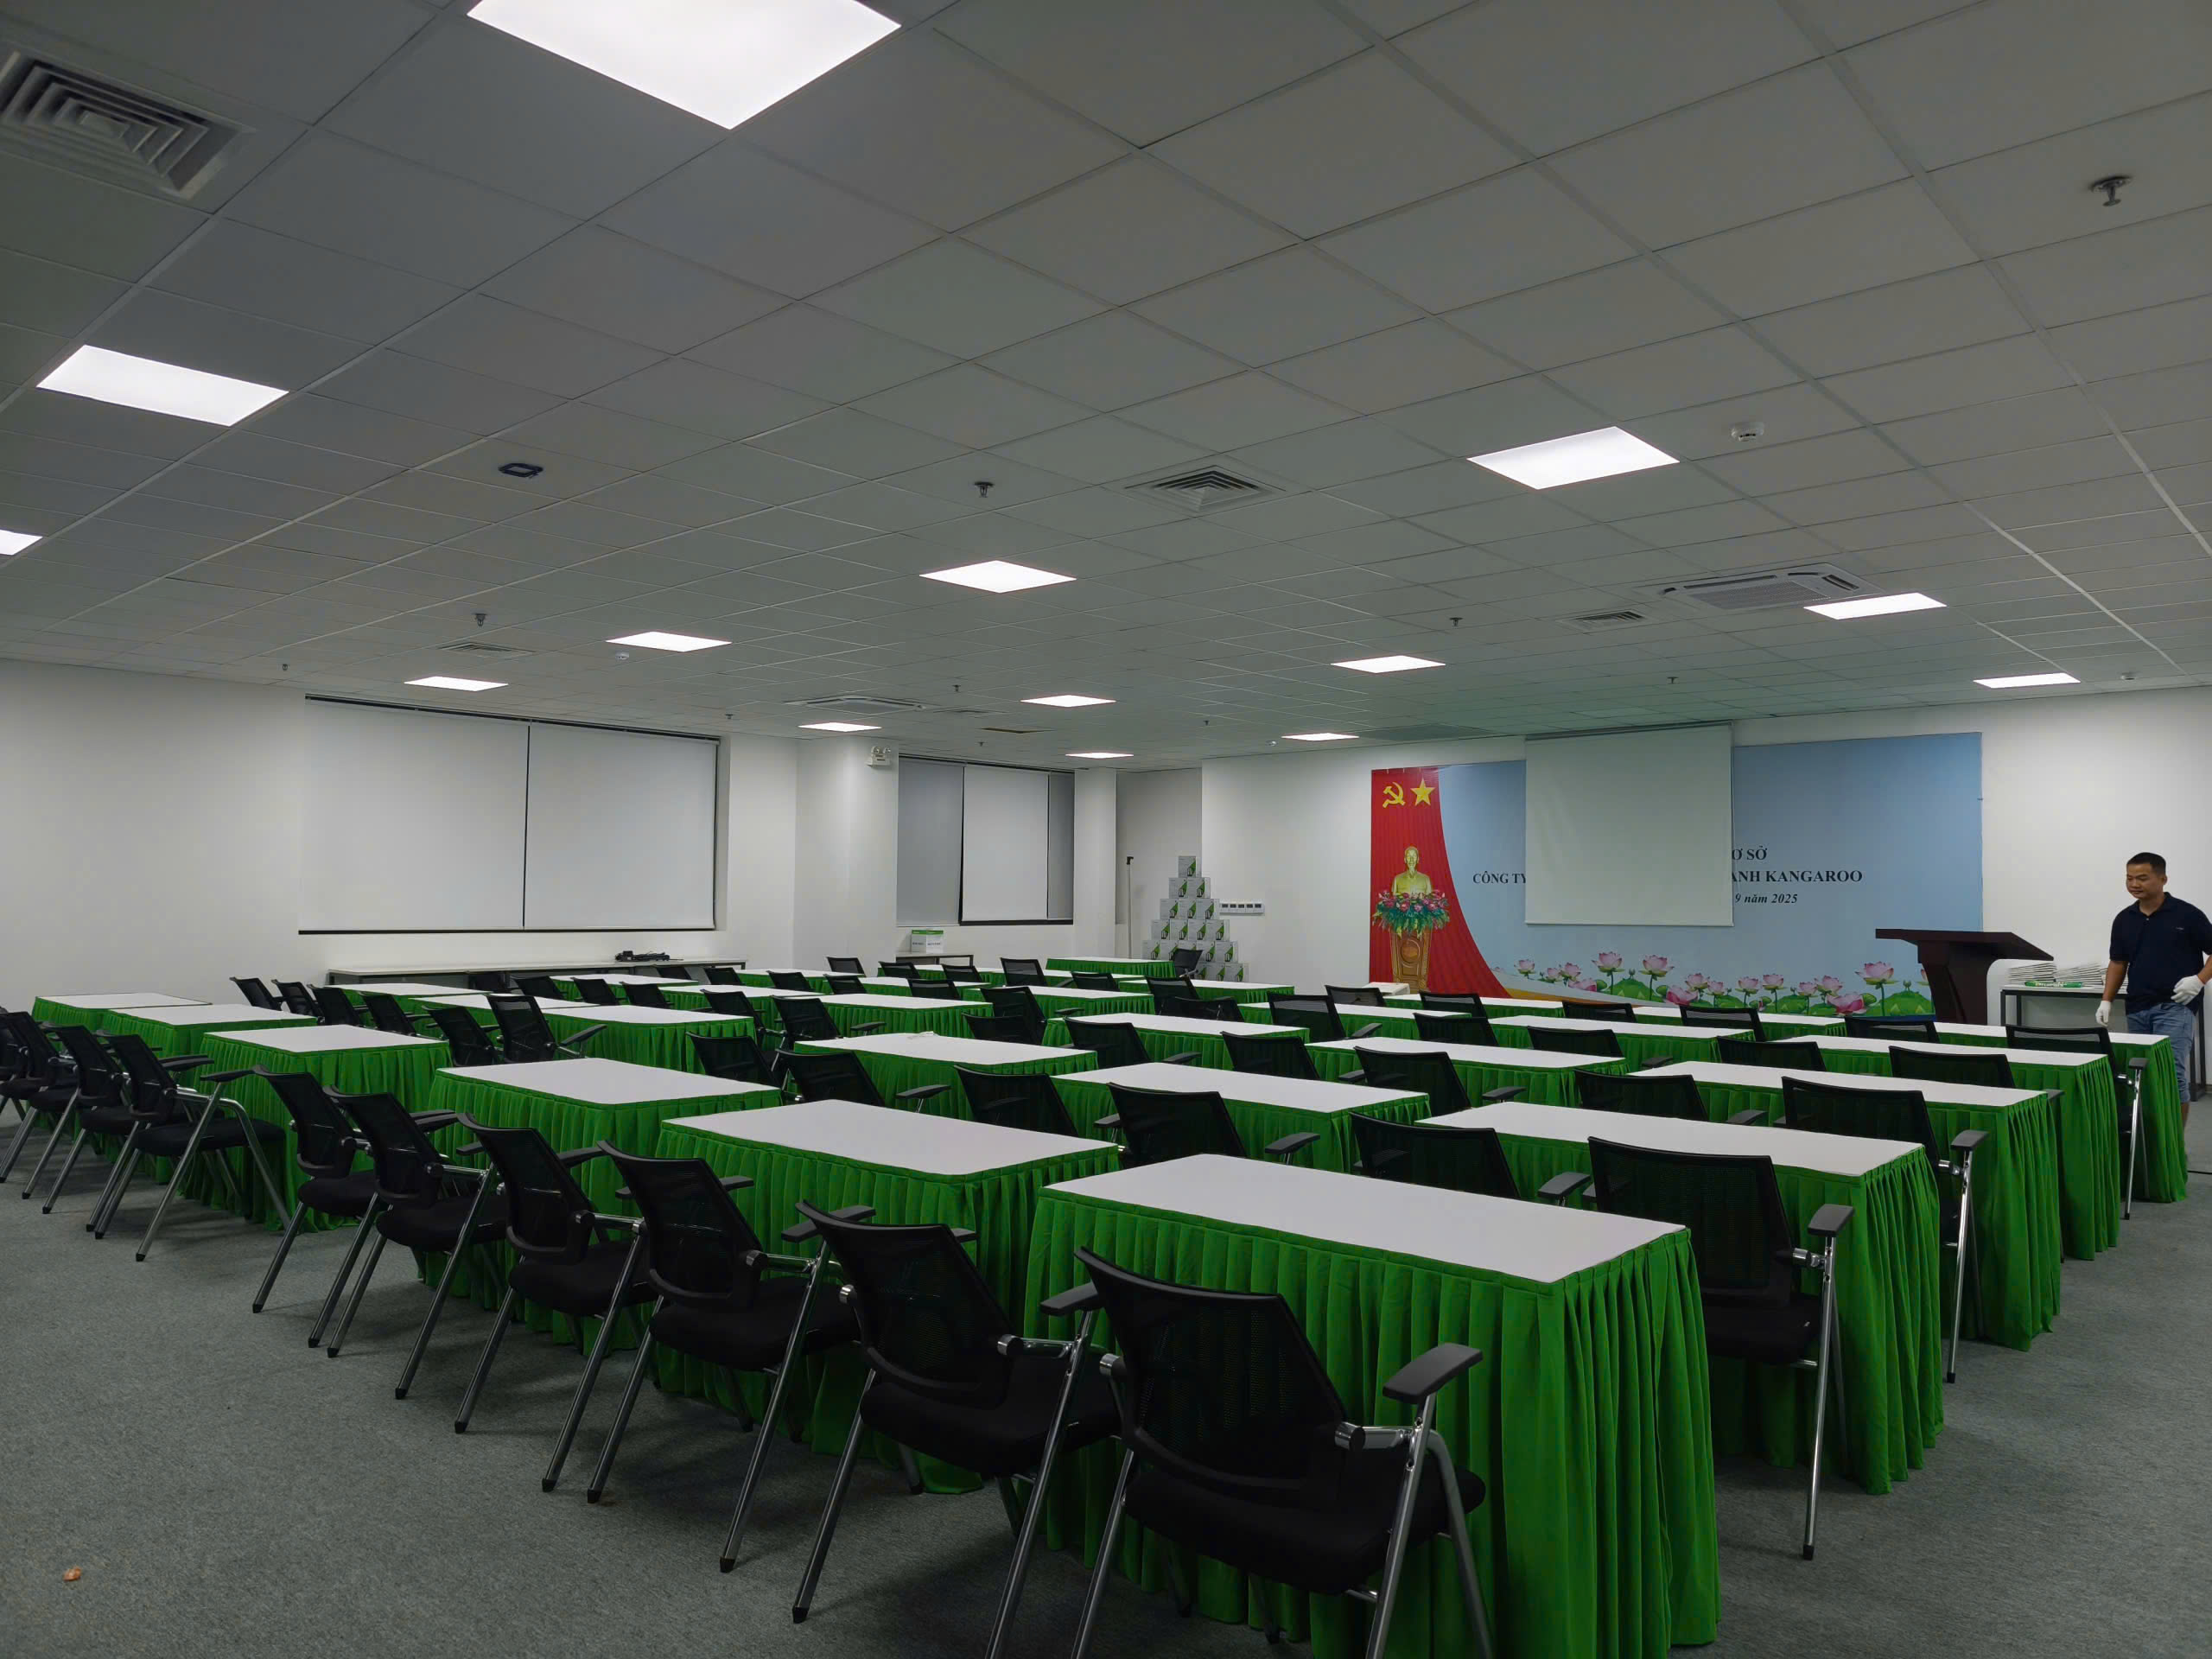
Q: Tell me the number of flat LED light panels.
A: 14